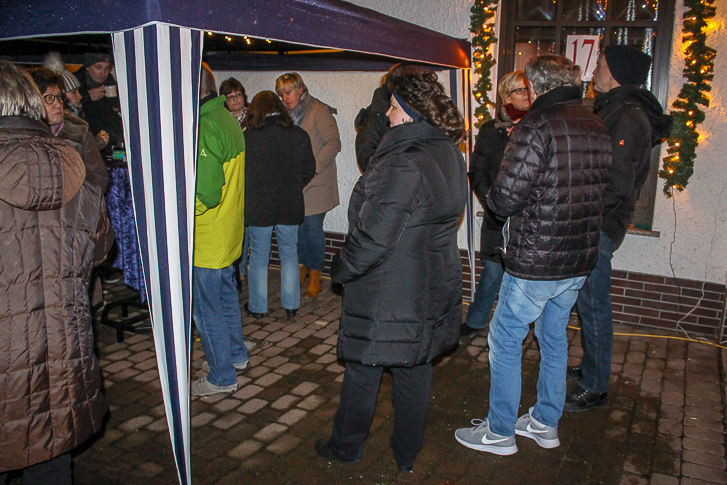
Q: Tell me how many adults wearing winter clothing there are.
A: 13